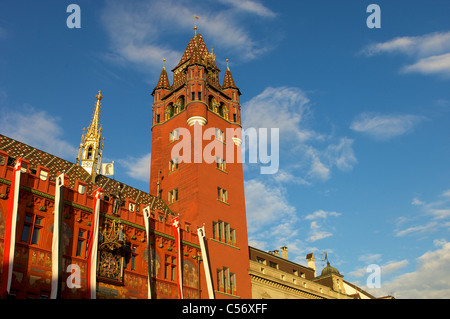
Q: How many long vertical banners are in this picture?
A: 6